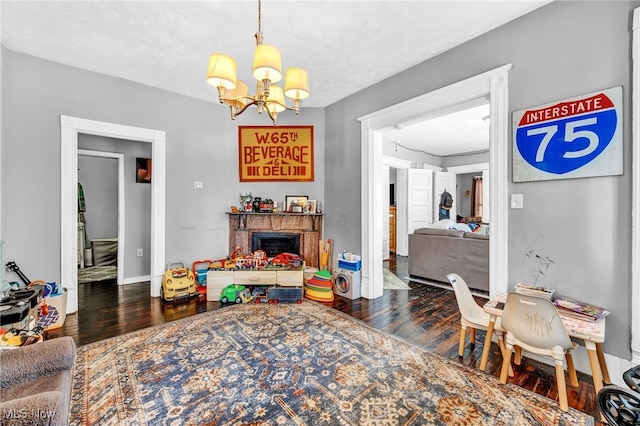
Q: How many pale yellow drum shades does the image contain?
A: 5